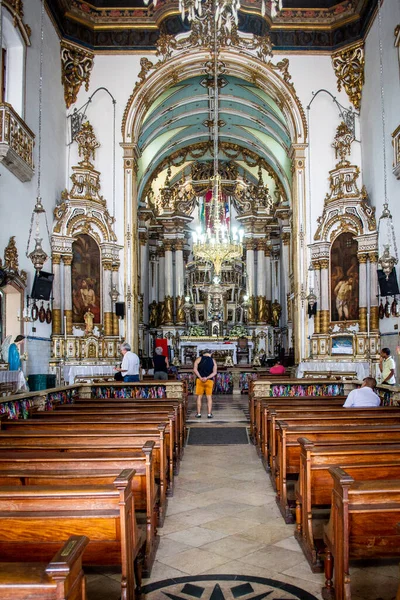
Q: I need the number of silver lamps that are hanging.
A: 4